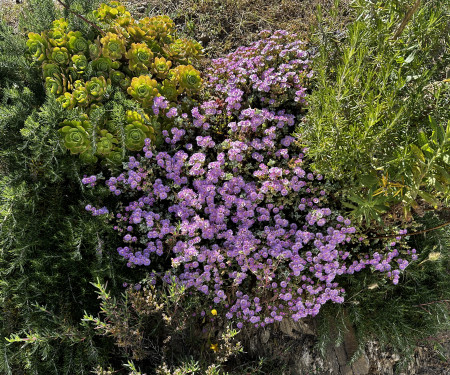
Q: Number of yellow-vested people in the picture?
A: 0